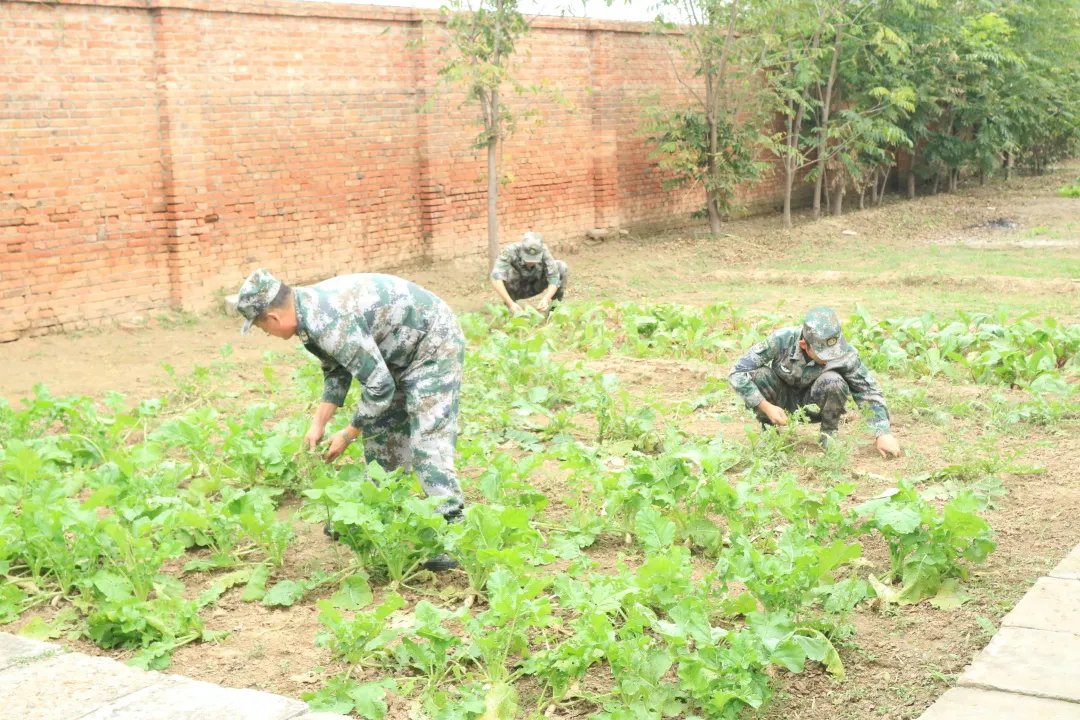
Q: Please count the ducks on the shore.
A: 0